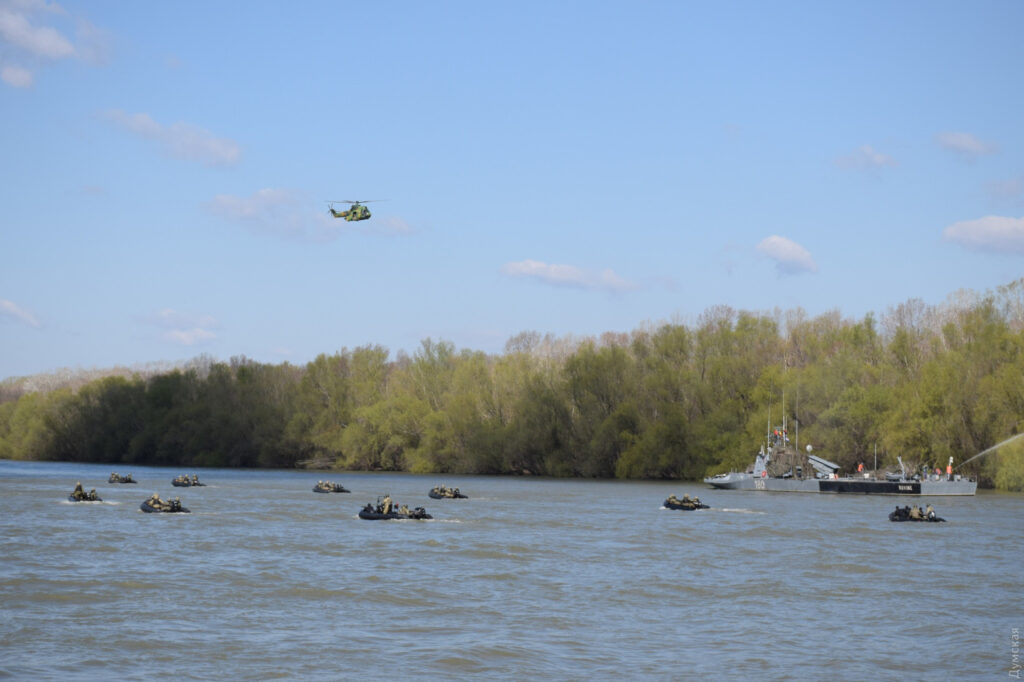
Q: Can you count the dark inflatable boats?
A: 9